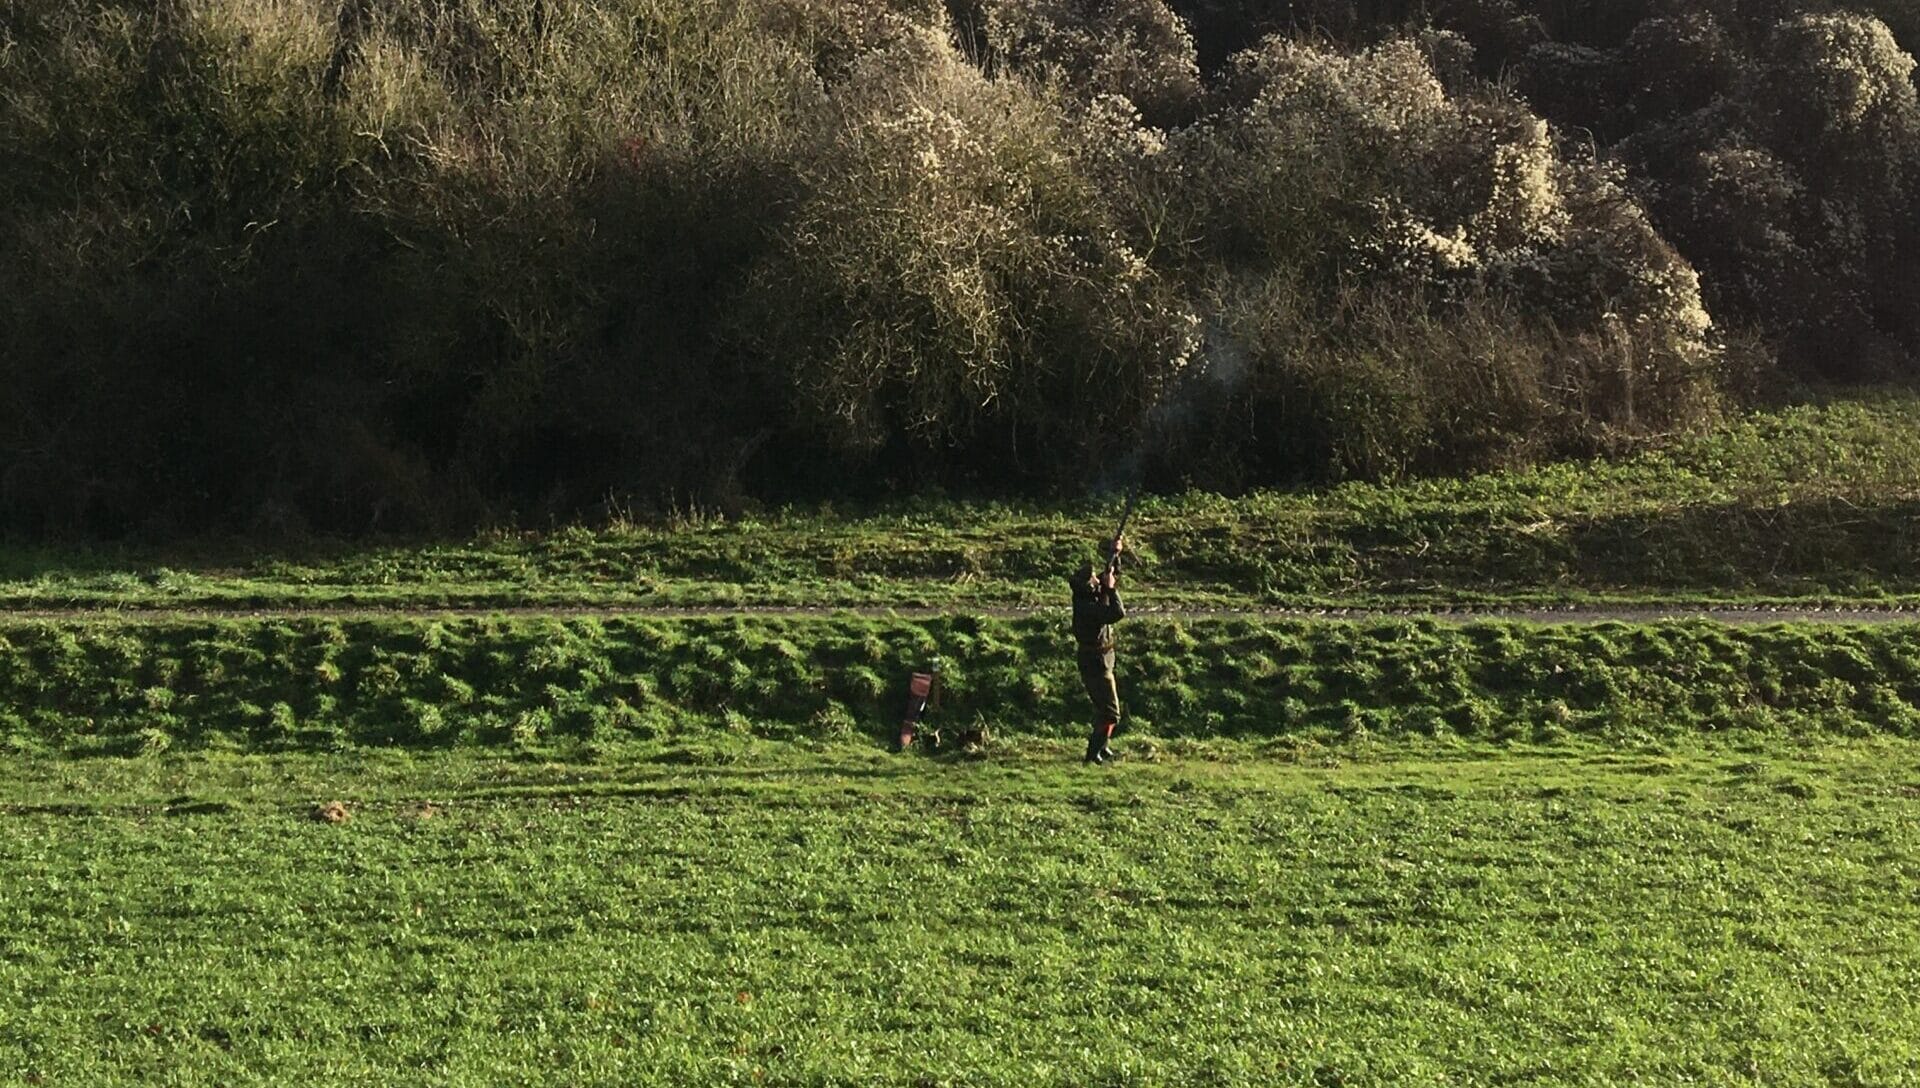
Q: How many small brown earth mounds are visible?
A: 2